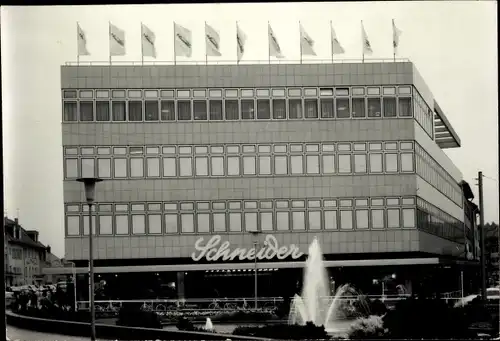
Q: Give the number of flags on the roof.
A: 11